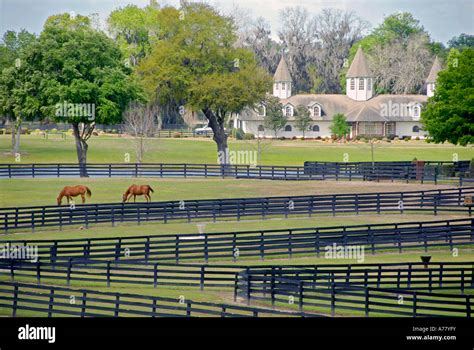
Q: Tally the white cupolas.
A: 3